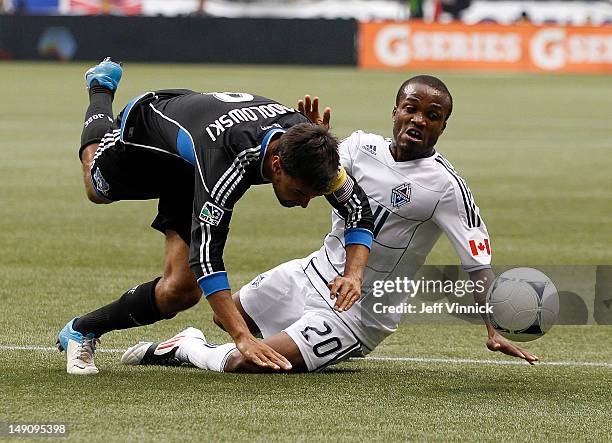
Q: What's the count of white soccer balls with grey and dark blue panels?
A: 1